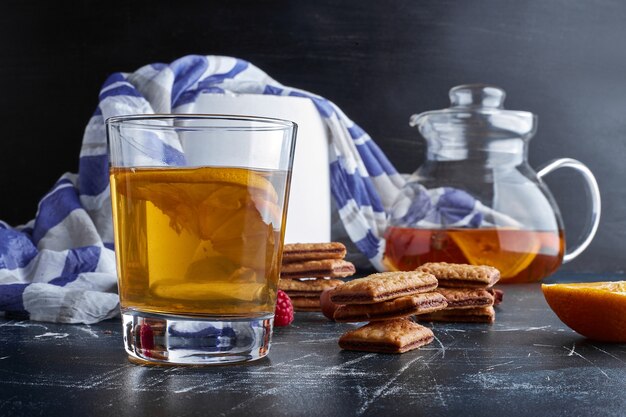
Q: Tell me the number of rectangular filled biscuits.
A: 10